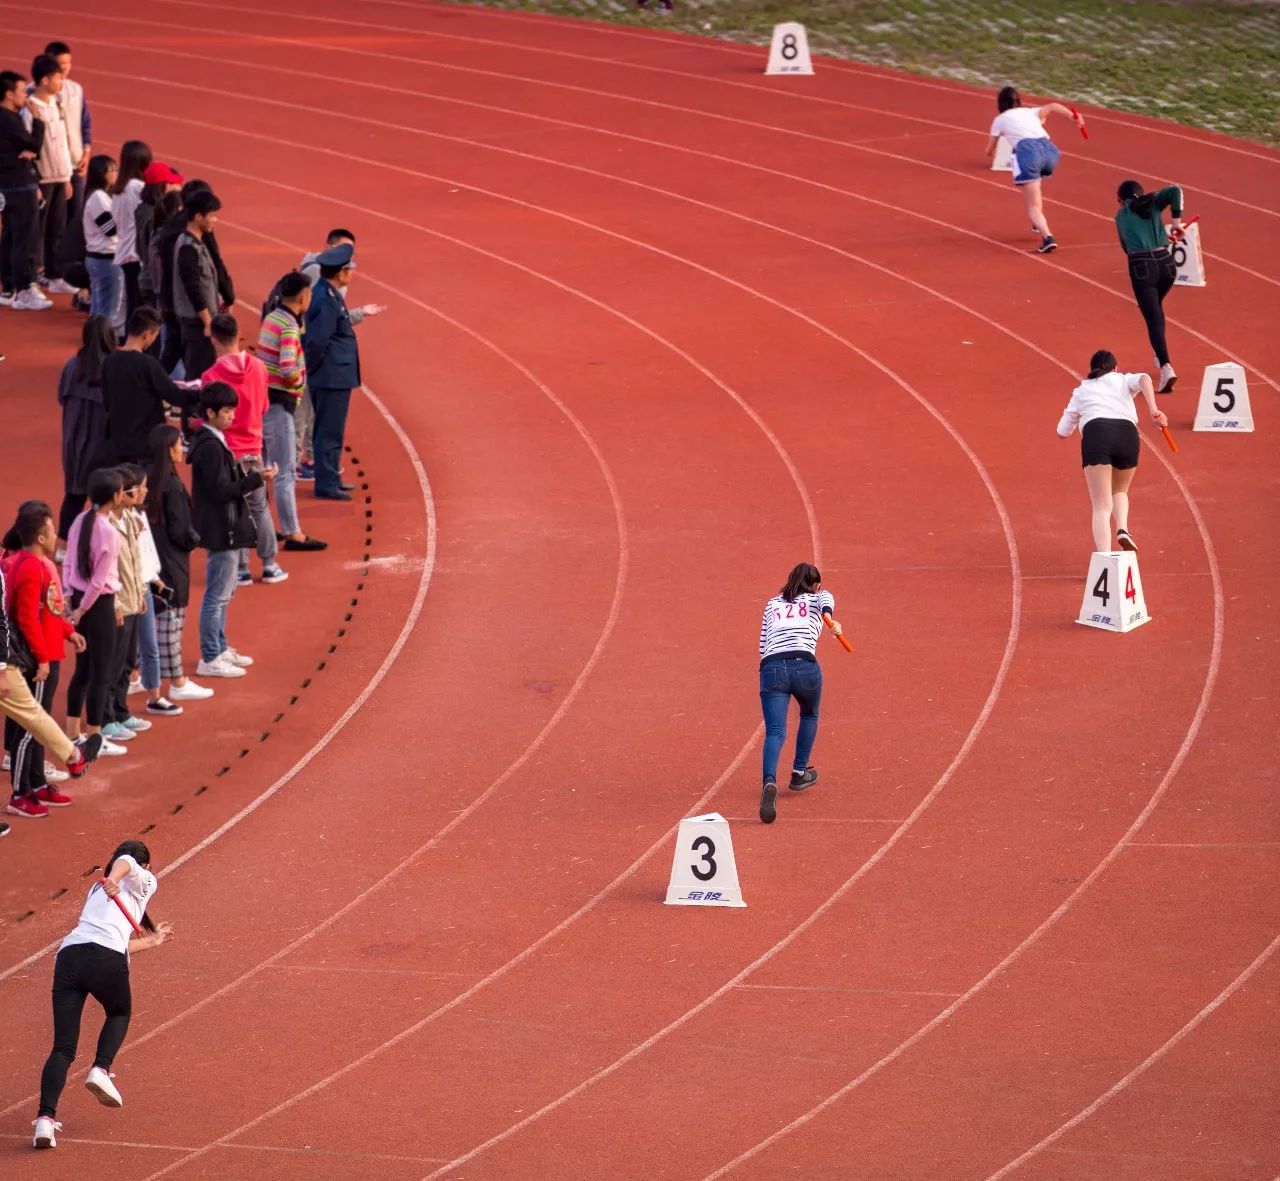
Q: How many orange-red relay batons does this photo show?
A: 5